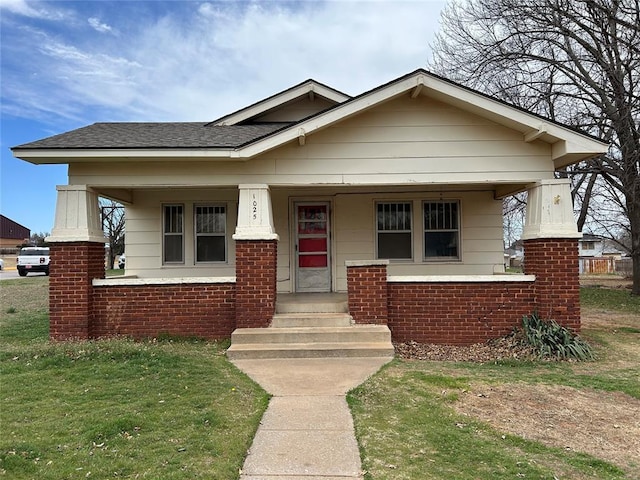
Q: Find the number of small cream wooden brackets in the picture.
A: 4